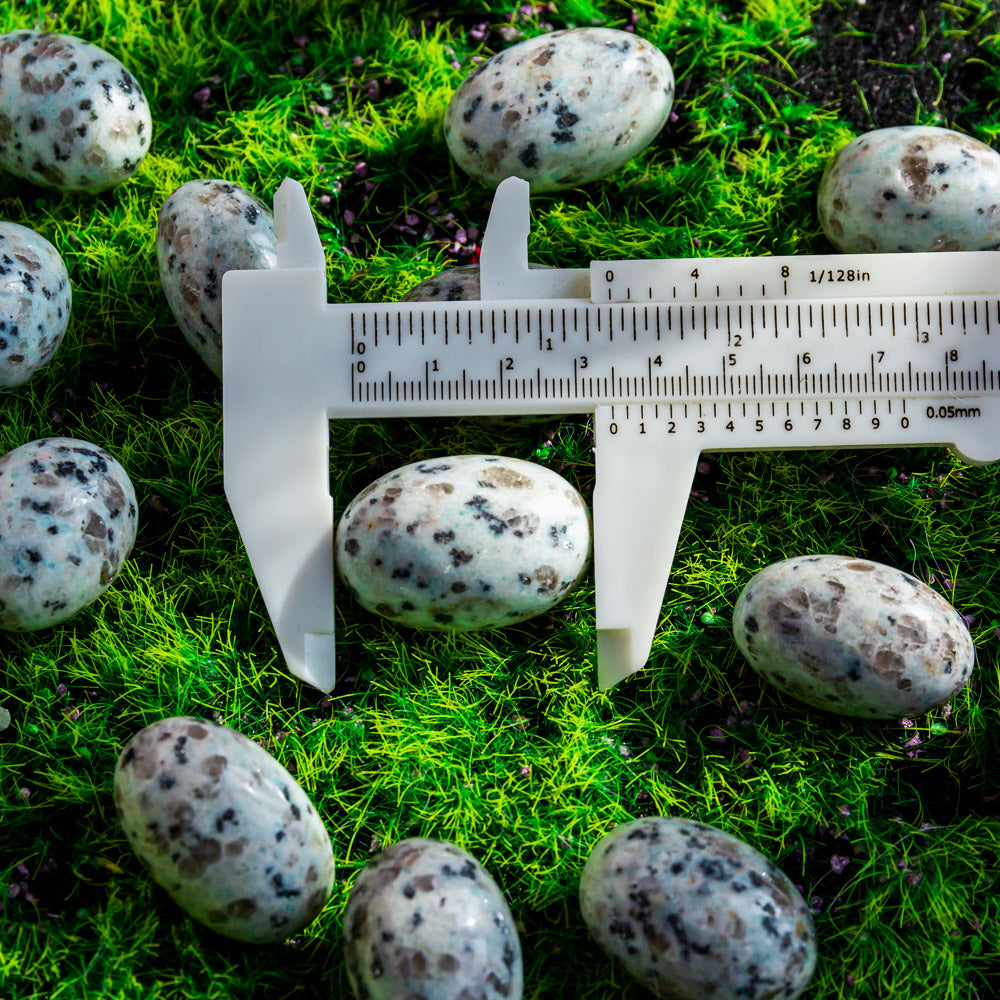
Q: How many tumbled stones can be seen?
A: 12